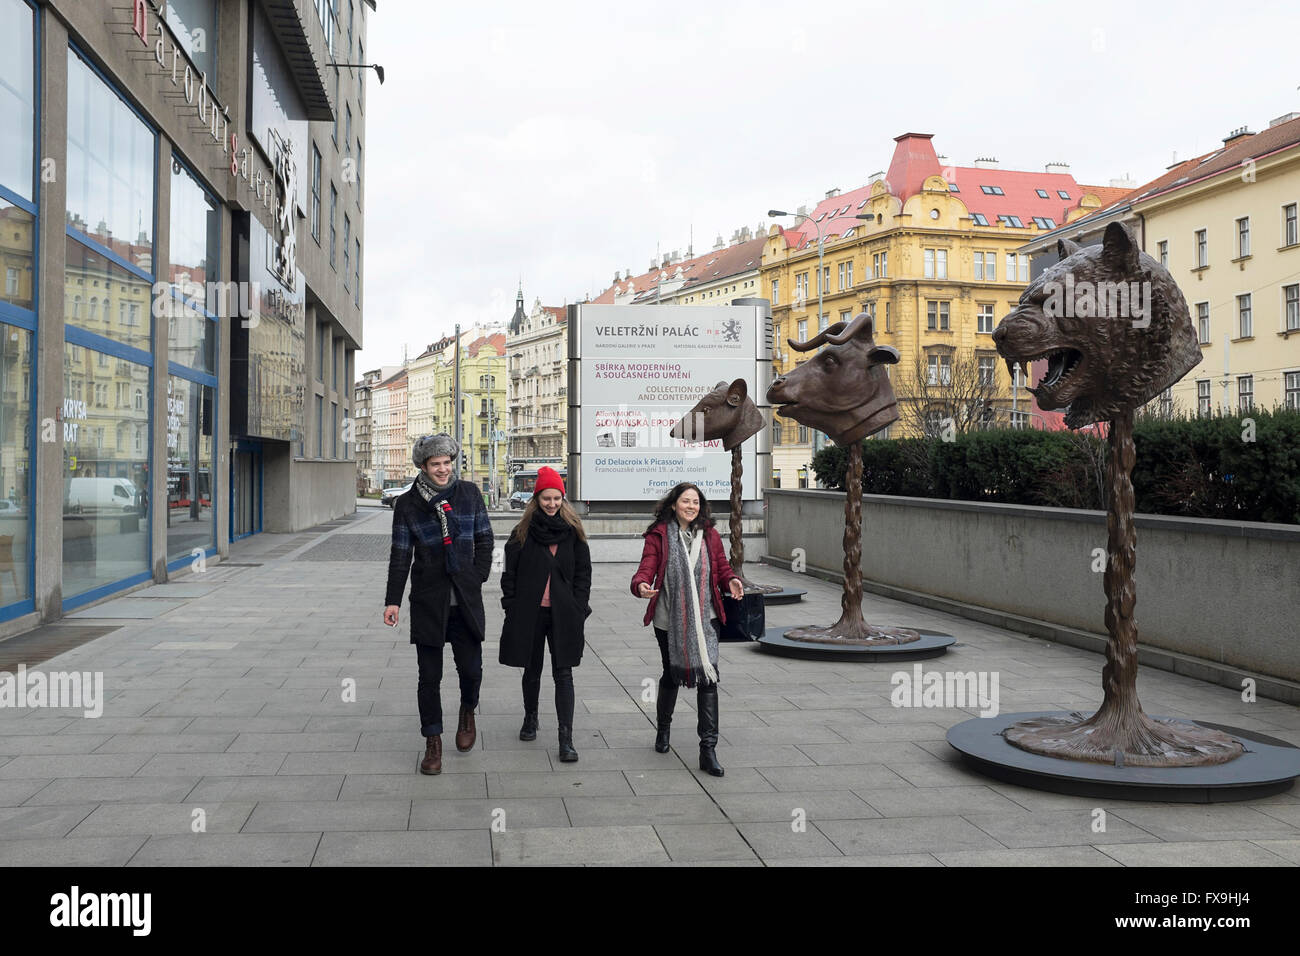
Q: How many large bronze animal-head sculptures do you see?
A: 3